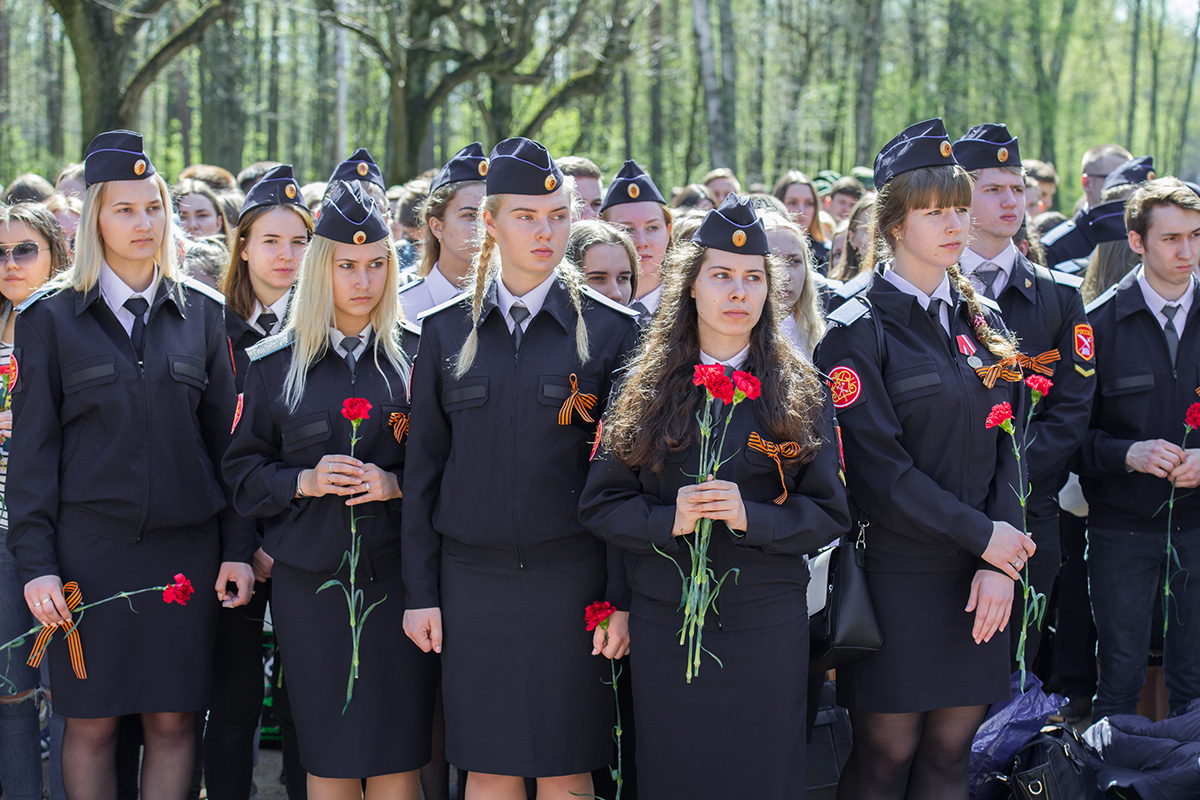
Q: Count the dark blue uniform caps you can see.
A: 12